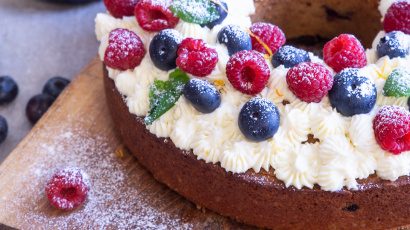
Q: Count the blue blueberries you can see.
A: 12